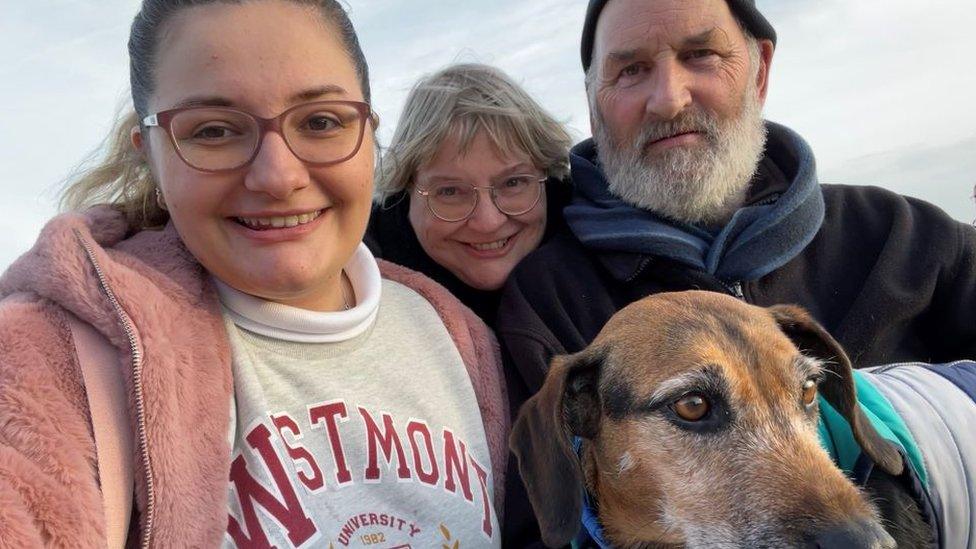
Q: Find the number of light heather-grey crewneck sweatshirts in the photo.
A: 1